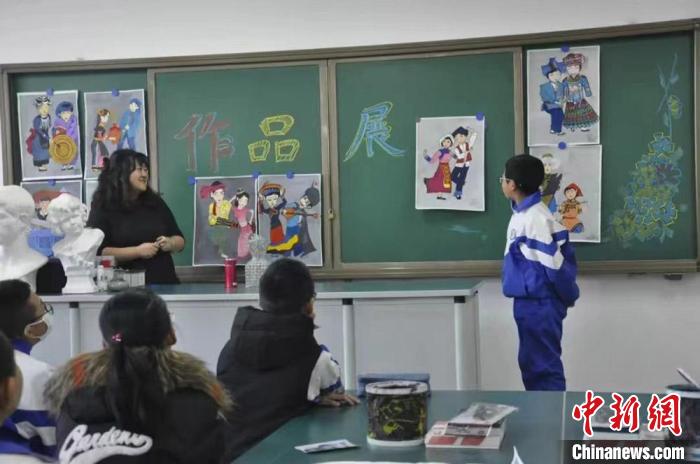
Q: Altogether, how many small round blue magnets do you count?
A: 9